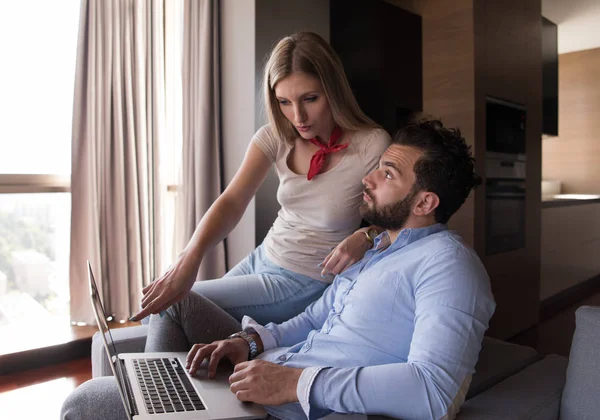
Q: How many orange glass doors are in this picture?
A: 0